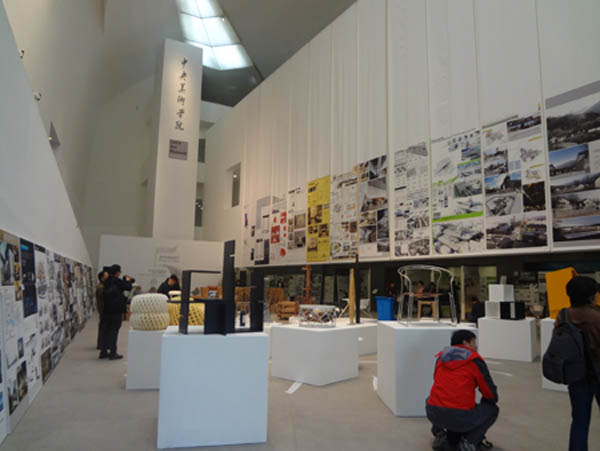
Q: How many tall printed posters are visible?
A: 11